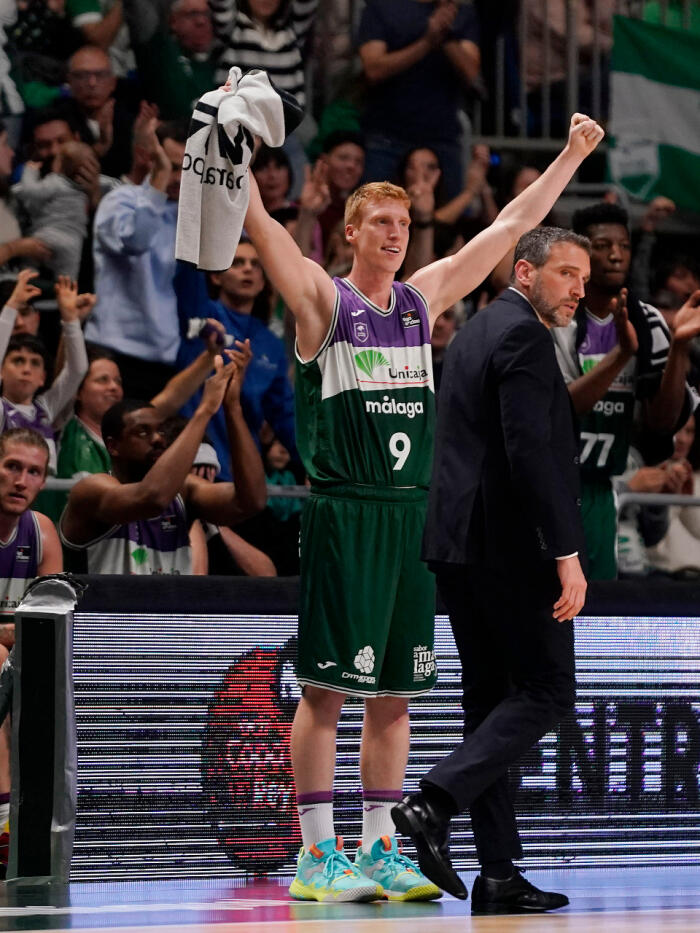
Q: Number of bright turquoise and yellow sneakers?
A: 2